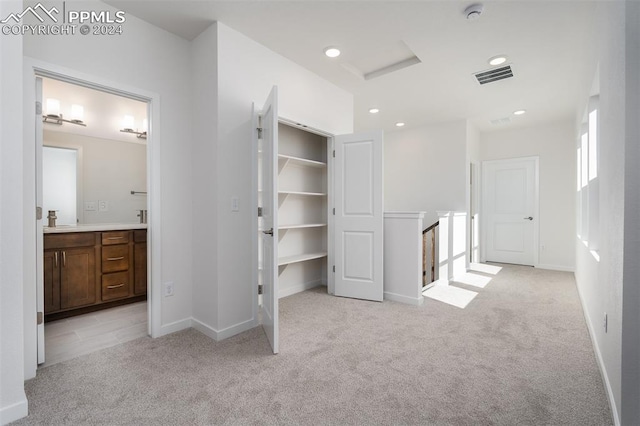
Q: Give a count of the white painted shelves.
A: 4